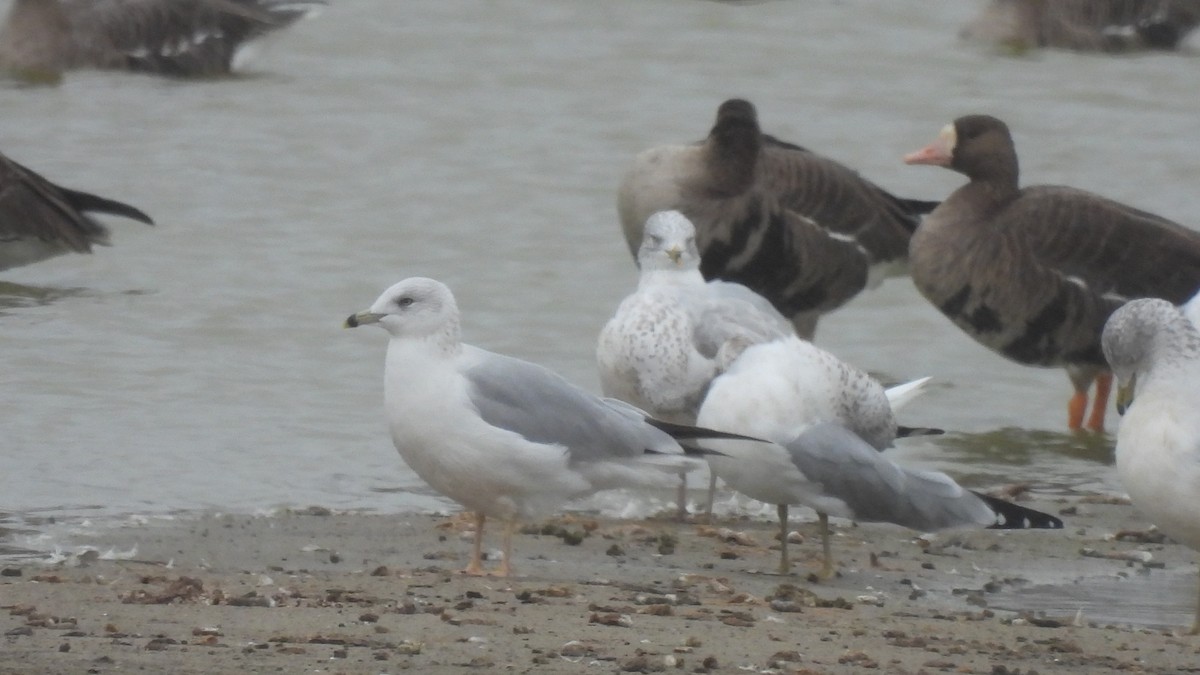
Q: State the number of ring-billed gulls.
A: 4